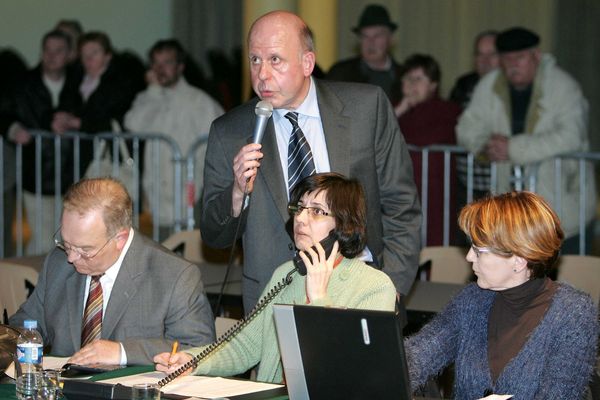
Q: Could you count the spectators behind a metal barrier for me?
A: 8